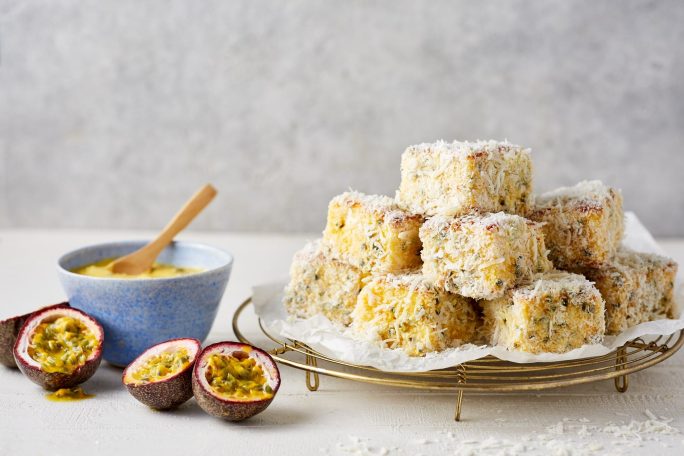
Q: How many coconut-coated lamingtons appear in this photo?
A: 8